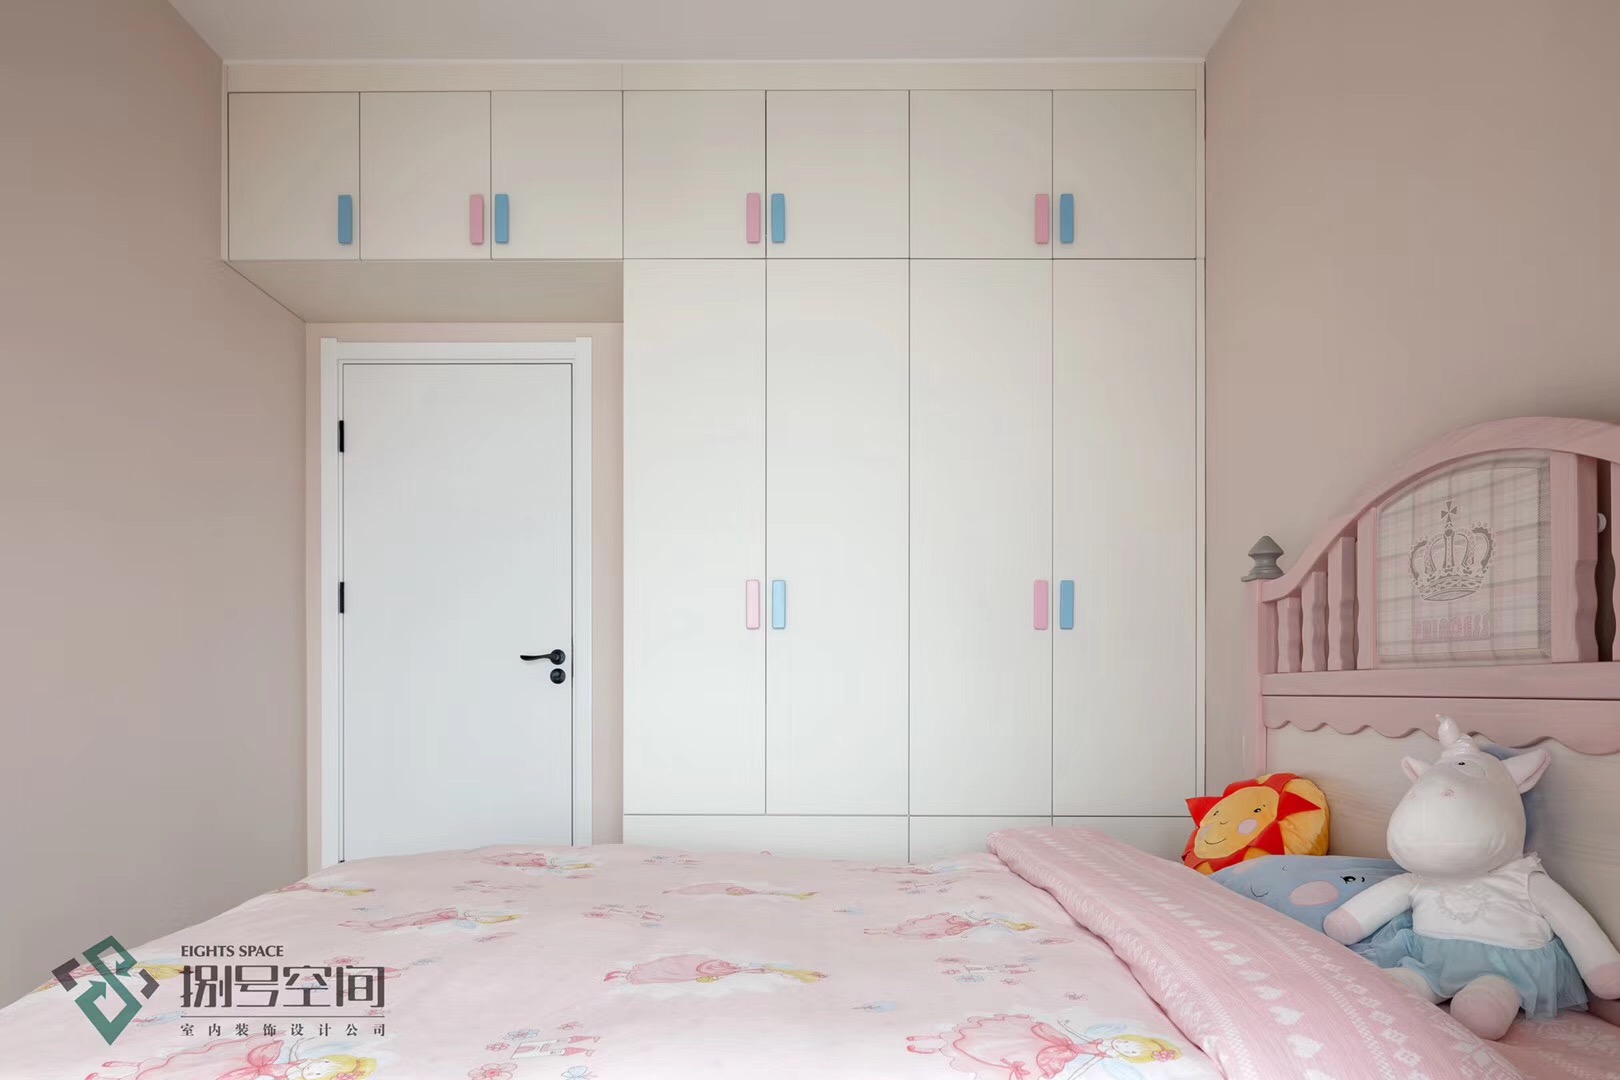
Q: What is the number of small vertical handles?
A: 11